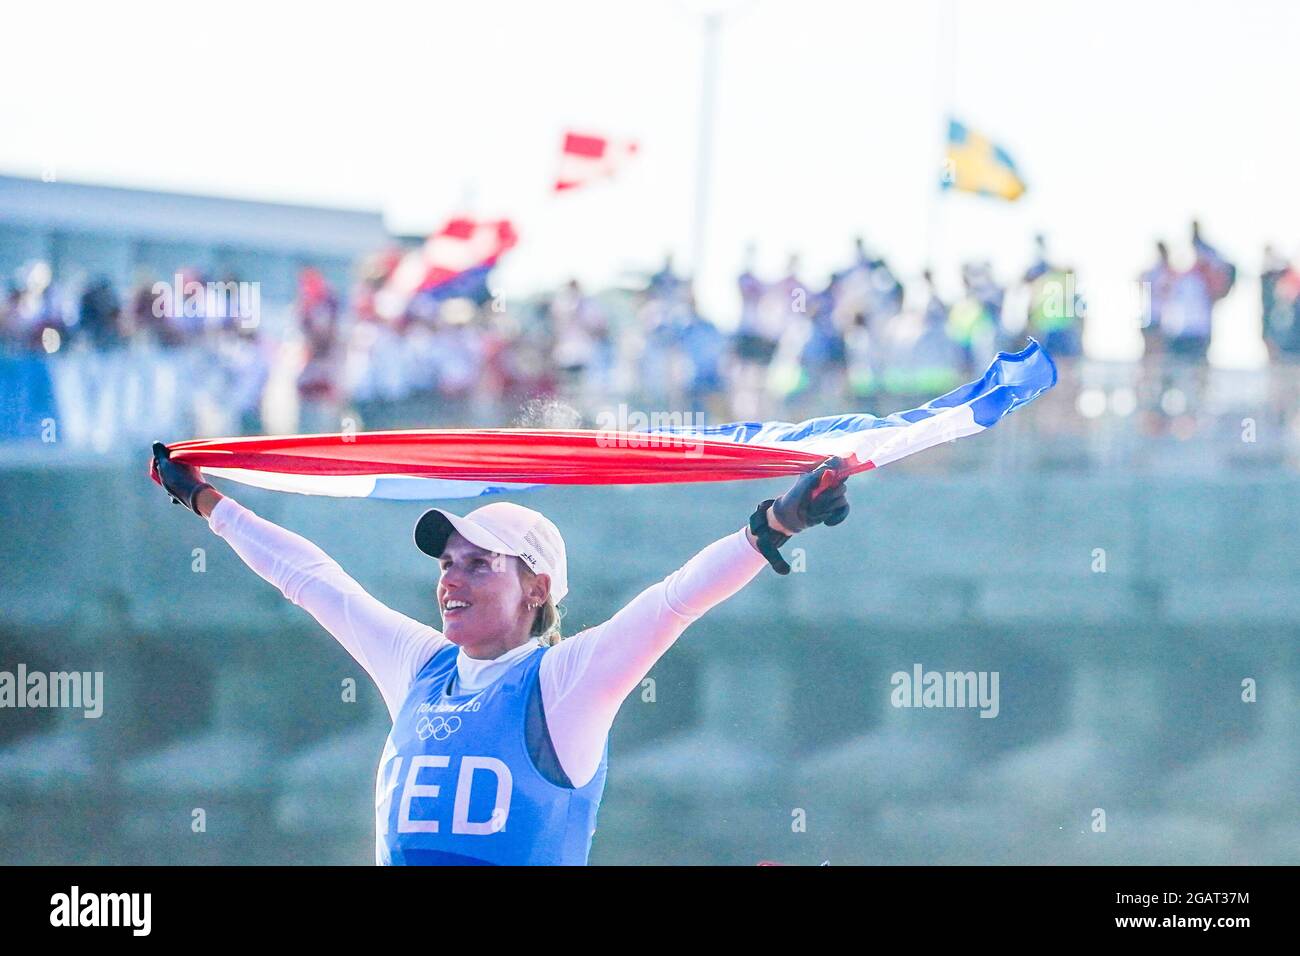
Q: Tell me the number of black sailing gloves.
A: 2